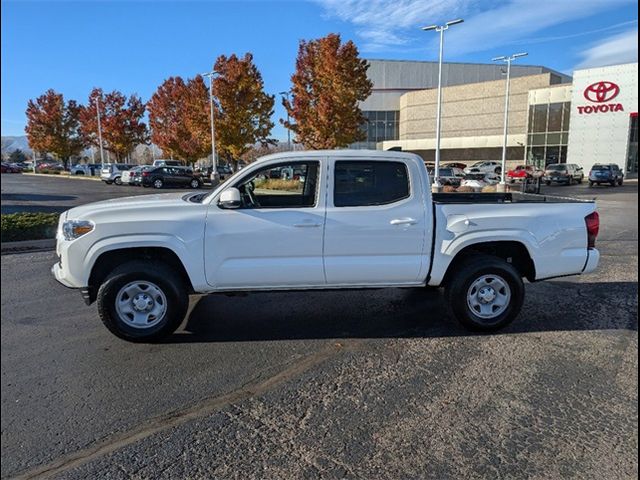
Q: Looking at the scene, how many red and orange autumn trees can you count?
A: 5